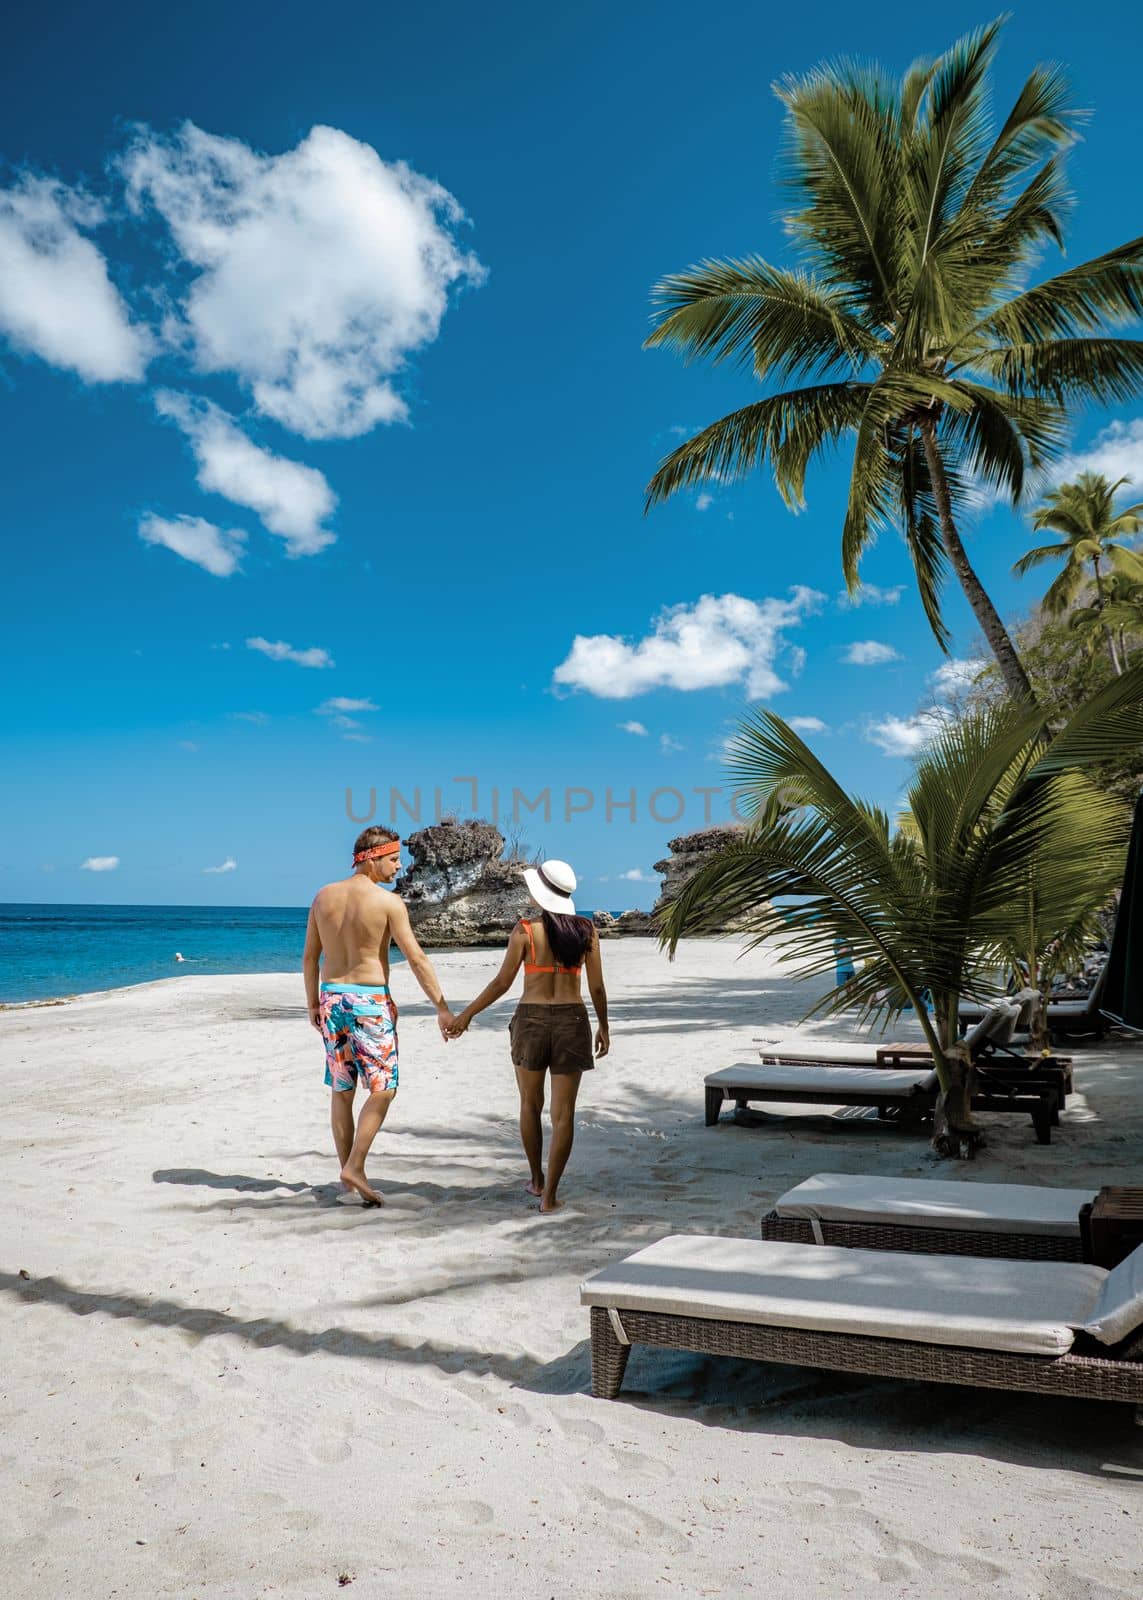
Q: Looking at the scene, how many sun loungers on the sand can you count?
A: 5